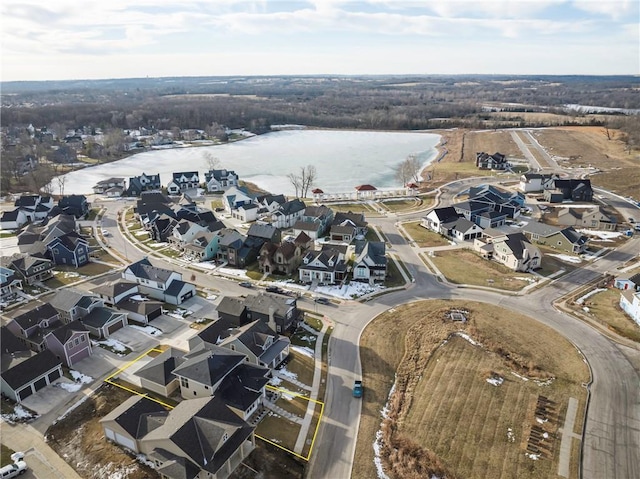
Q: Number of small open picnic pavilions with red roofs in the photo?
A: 3